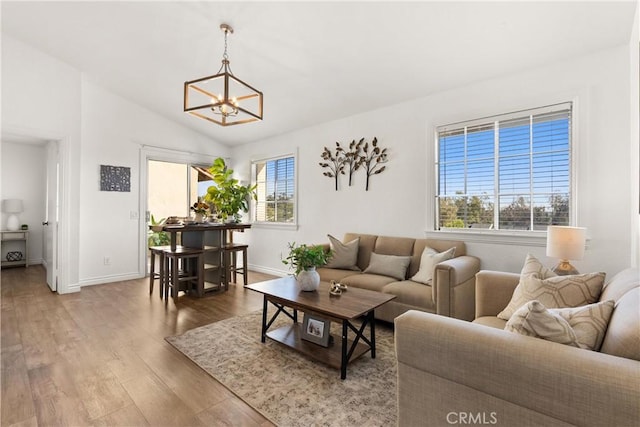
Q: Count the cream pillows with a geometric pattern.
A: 2